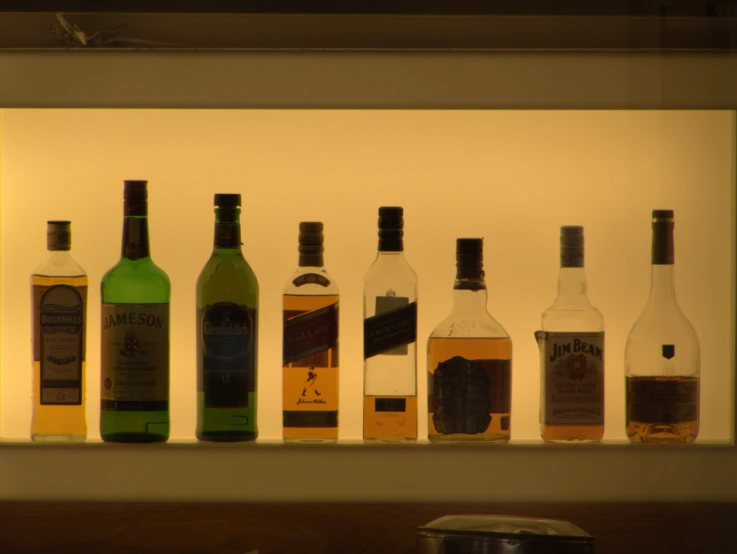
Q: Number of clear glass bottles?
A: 6